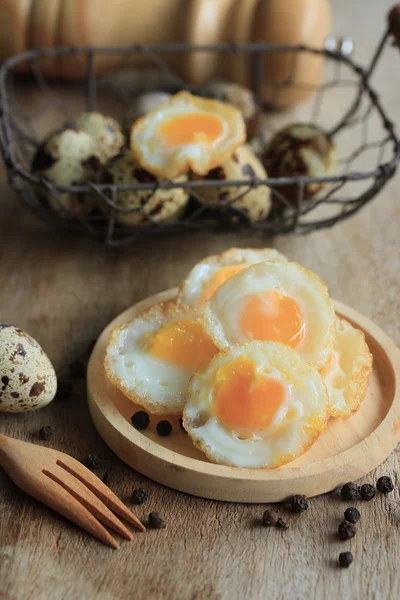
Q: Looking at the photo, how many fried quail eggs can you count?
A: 6